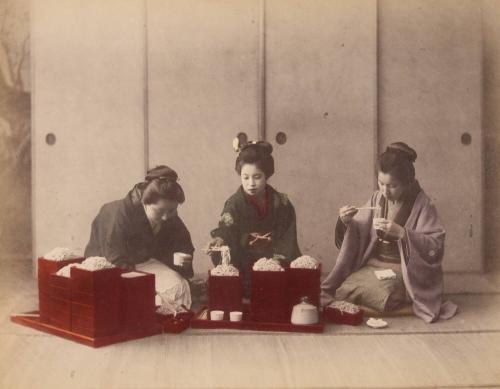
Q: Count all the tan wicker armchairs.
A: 0